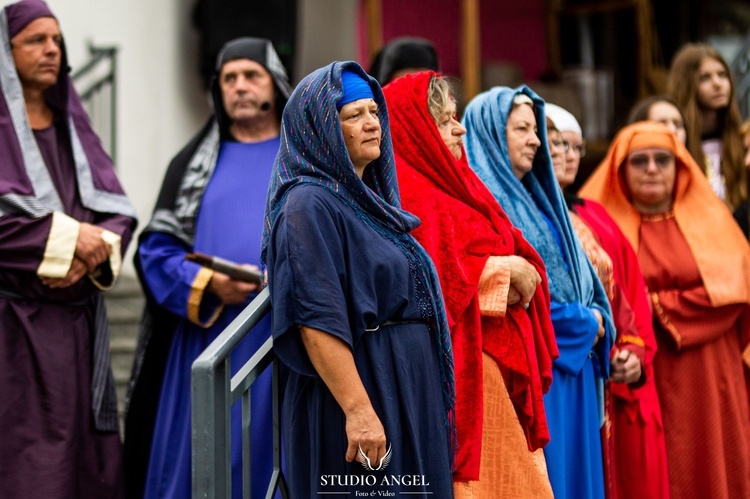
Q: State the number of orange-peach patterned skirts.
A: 1